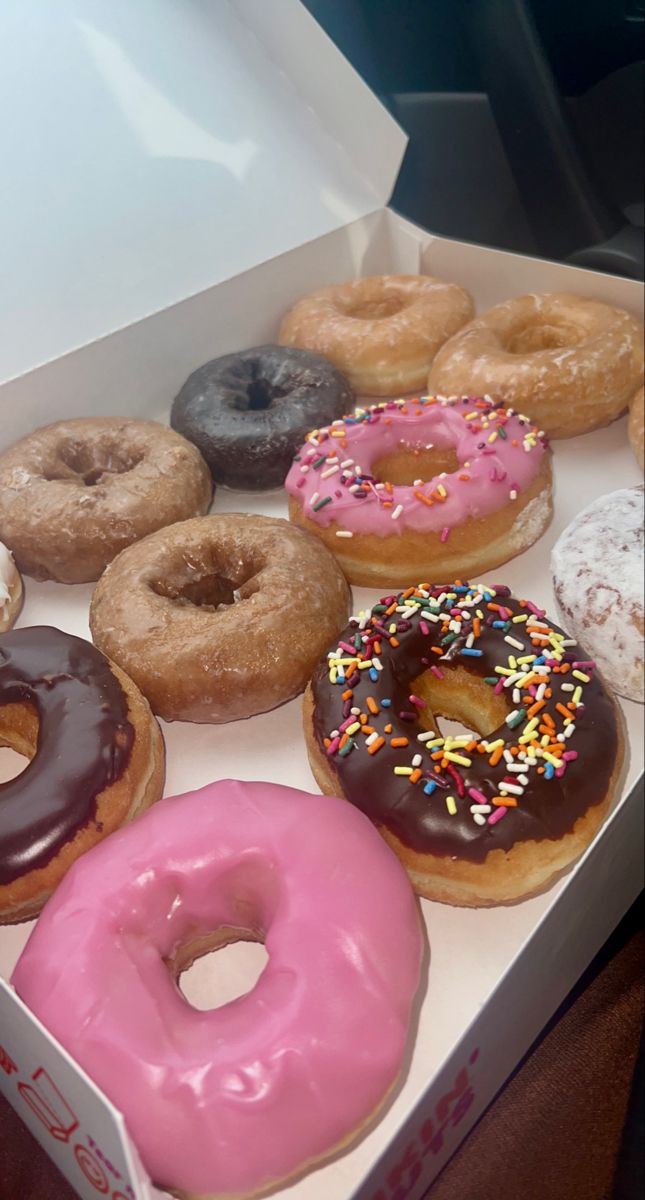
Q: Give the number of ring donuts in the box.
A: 9